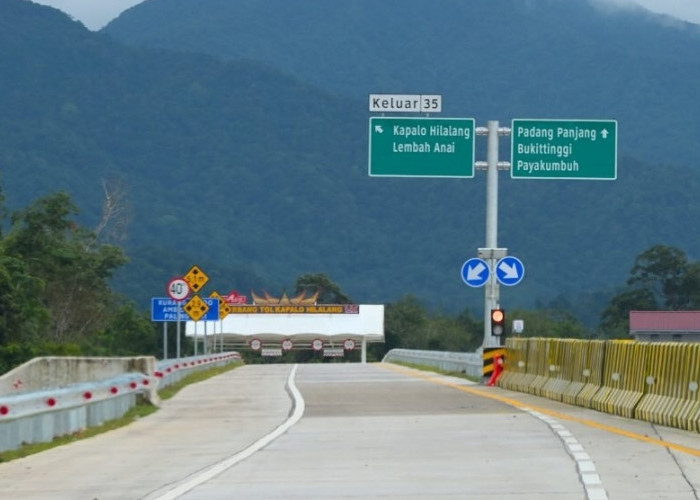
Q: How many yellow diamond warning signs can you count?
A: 4